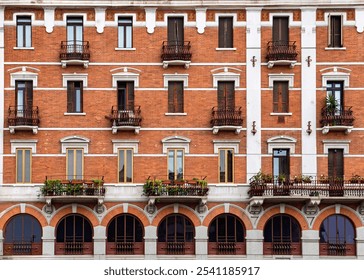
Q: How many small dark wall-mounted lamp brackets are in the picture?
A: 4